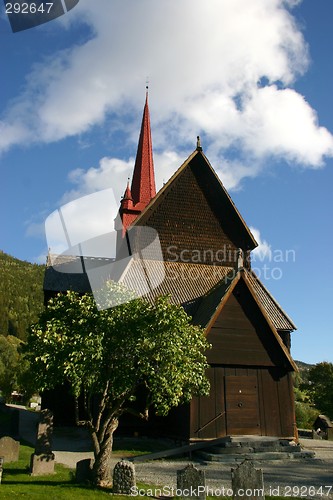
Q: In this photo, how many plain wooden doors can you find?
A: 1